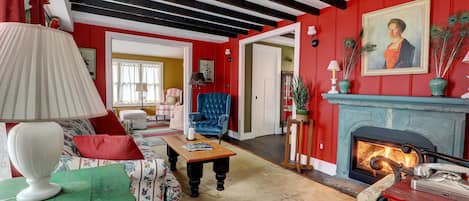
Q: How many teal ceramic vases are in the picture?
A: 2